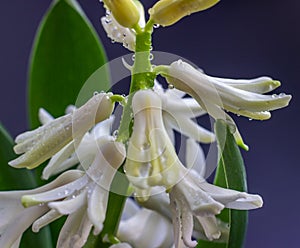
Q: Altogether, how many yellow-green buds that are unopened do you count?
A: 2